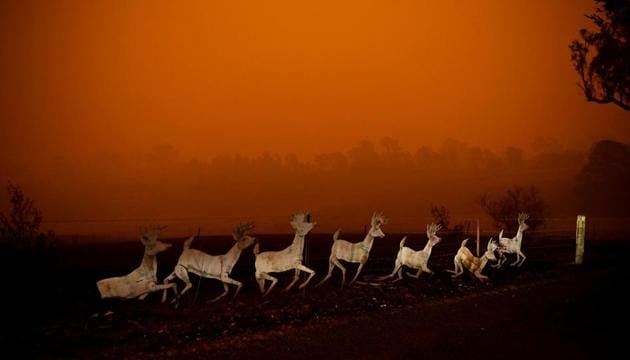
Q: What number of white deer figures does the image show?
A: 7